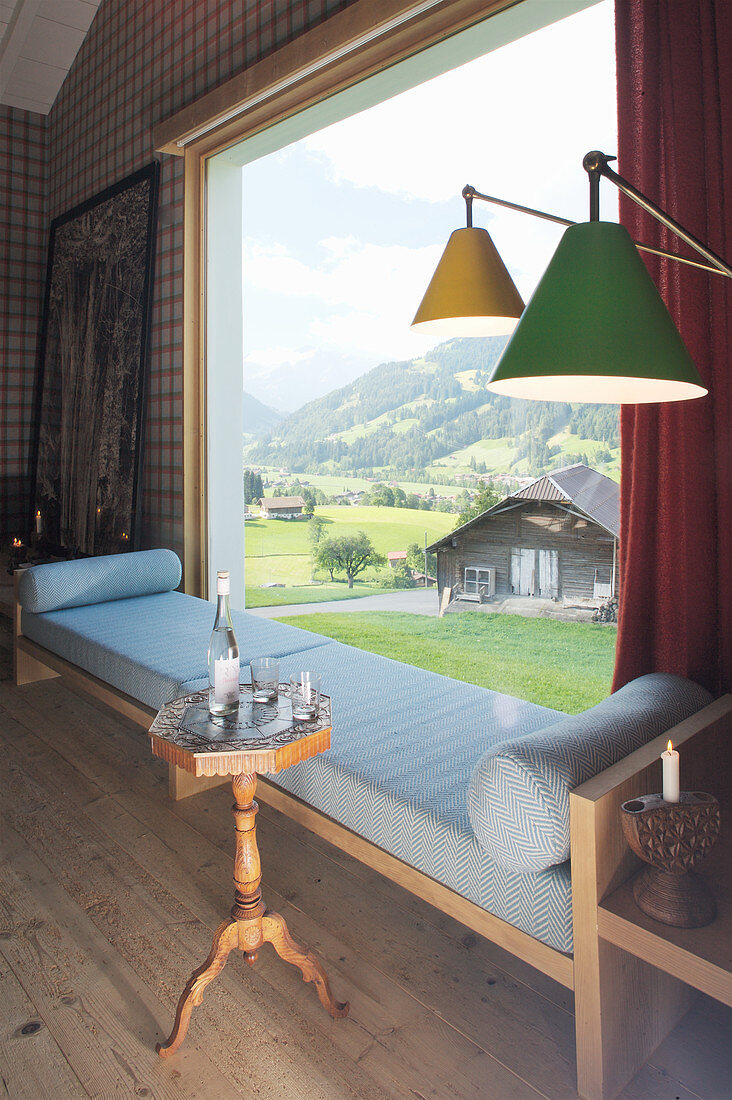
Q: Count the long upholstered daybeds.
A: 1